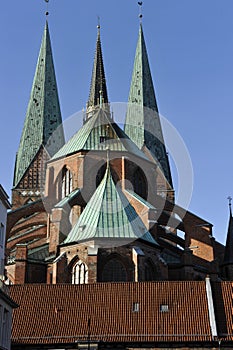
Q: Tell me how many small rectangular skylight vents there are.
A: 2